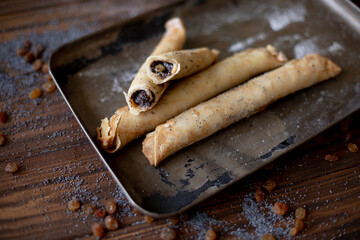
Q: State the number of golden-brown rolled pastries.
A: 4